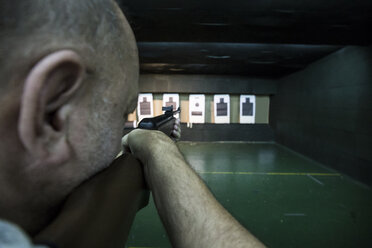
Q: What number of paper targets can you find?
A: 5